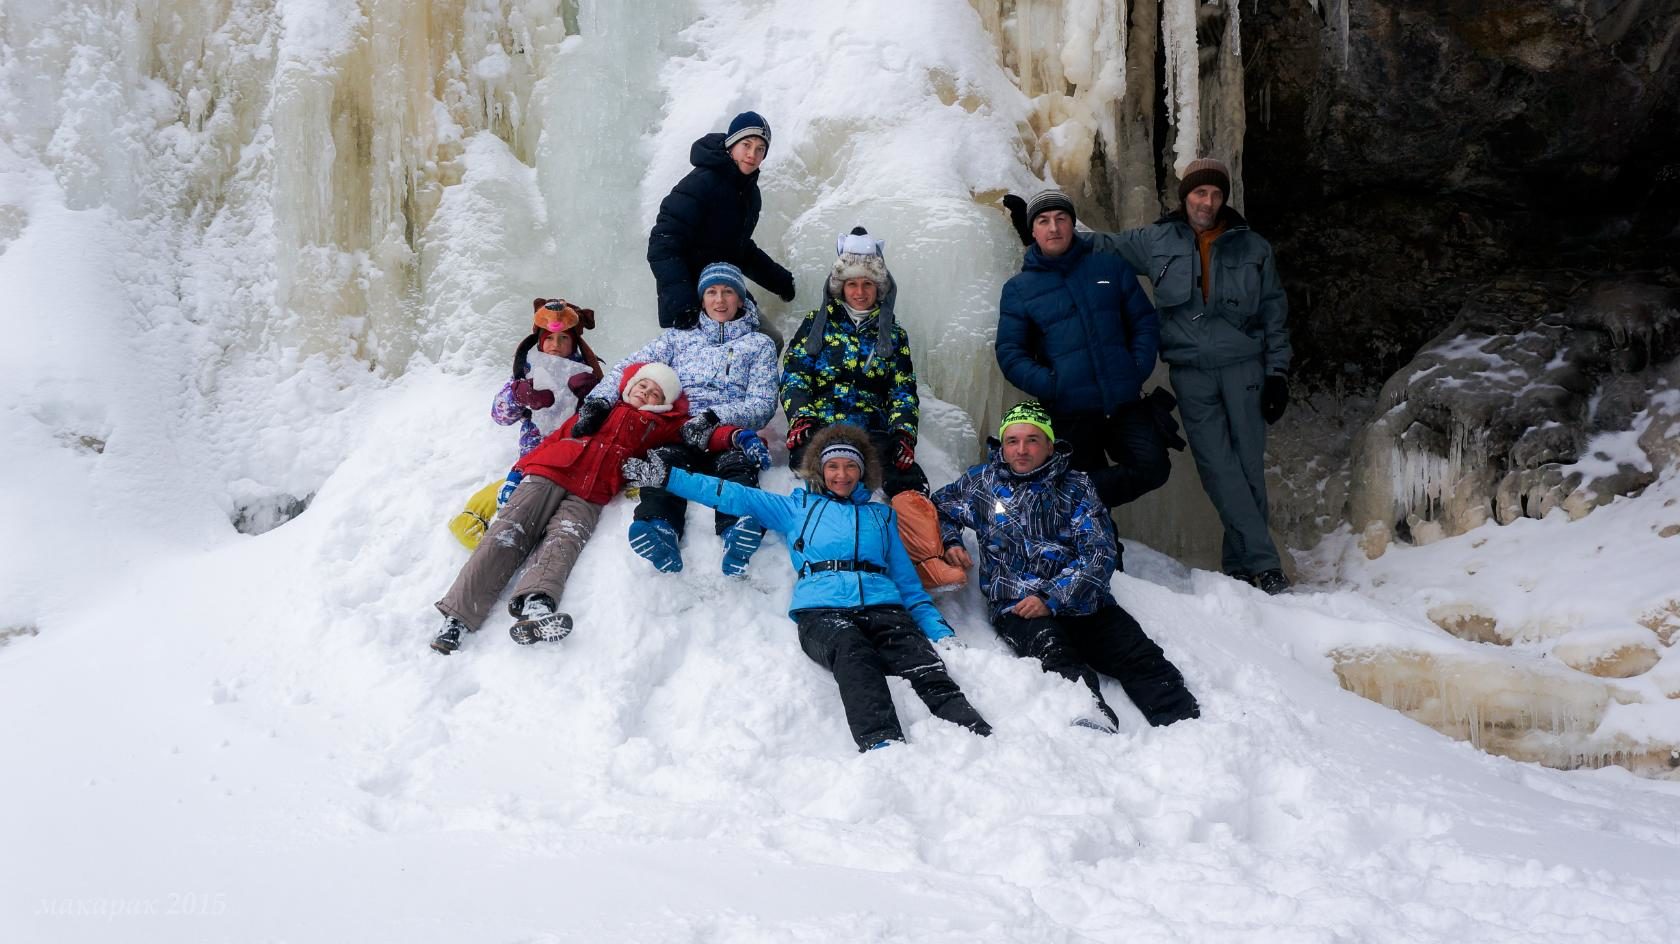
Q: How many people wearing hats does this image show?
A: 9